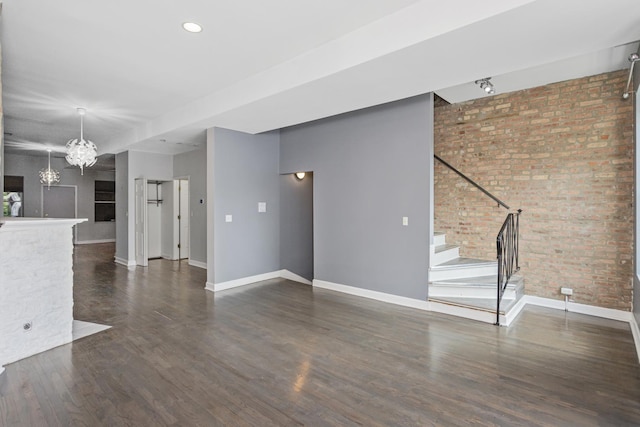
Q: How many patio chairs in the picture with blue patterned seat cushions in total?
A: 0